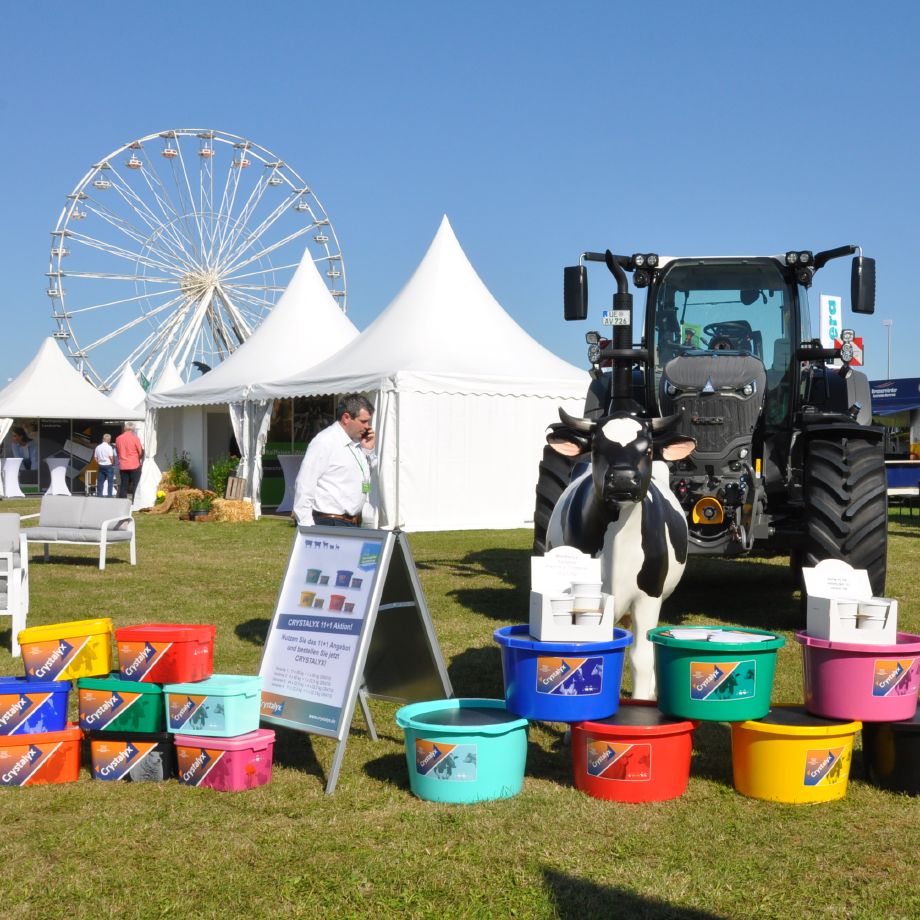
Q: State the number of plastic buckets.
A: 15